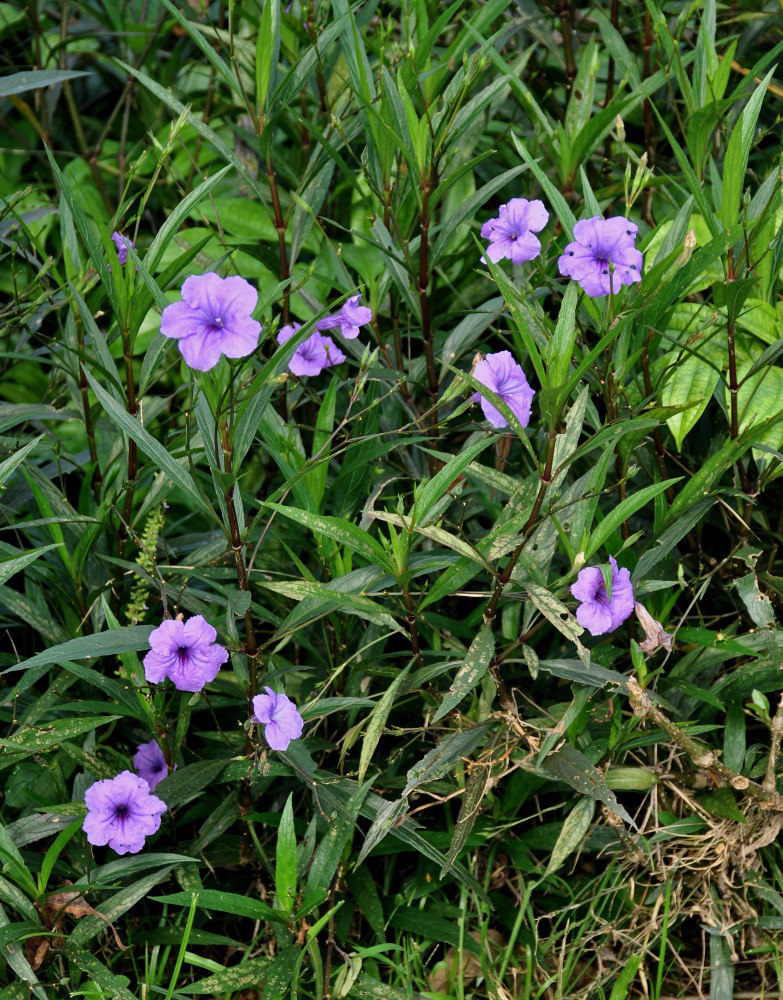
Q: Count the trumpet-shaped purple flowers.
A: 12